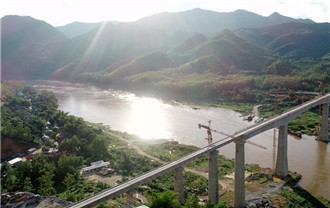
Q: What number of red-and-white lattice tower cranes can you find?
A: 3